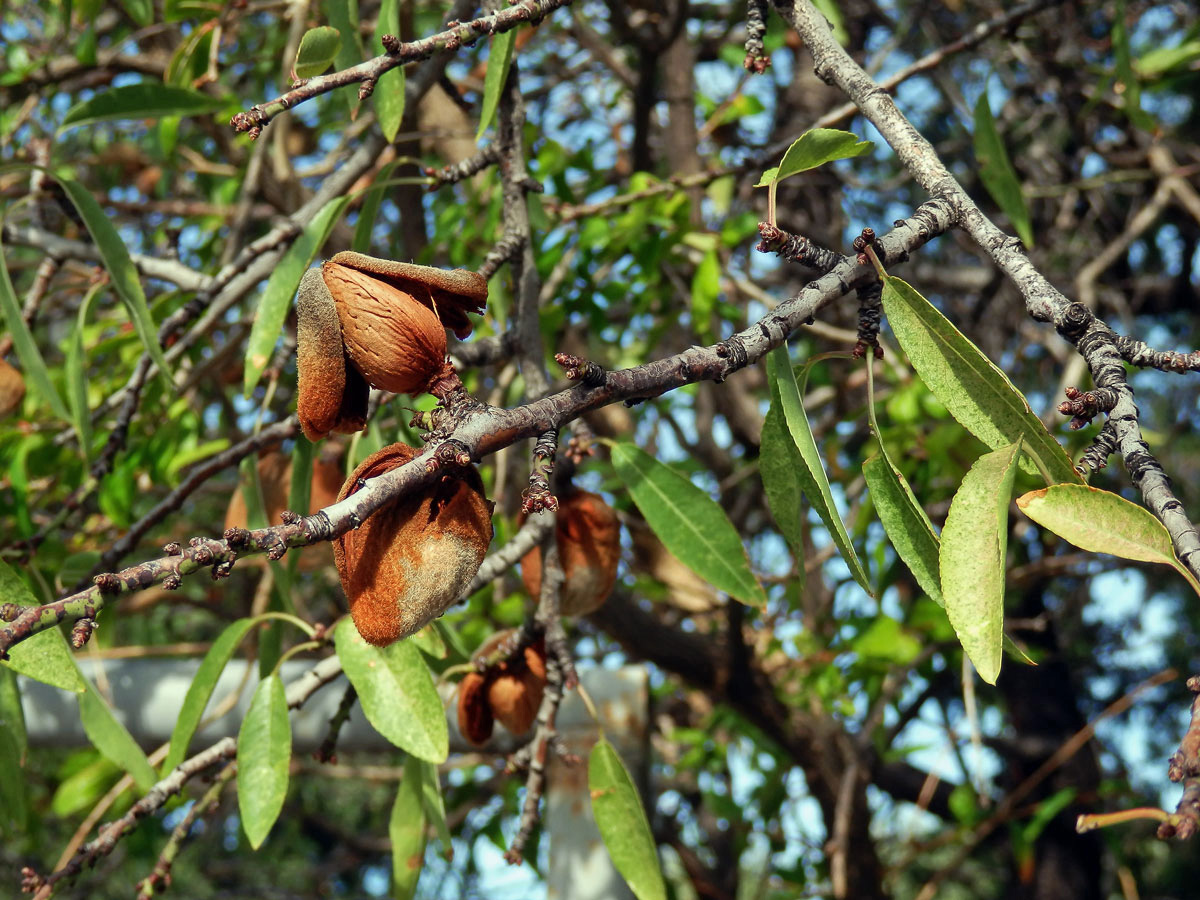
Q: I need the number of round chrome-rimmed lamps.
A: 0